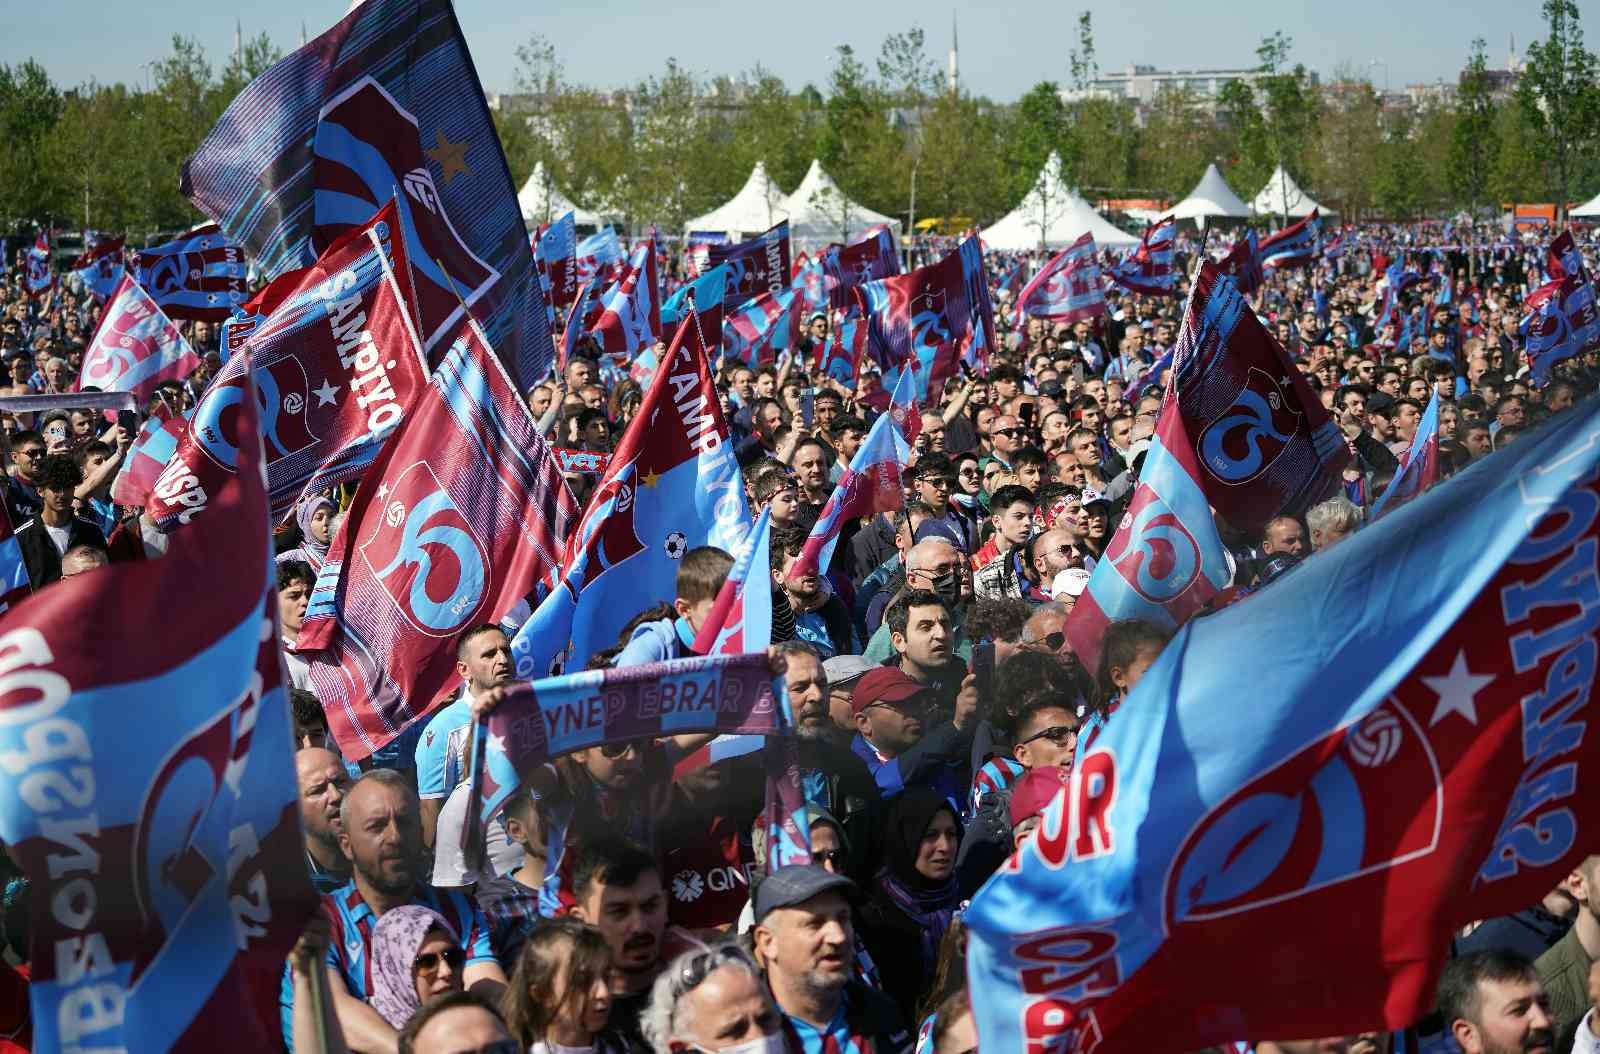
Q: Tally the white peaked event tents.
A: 7